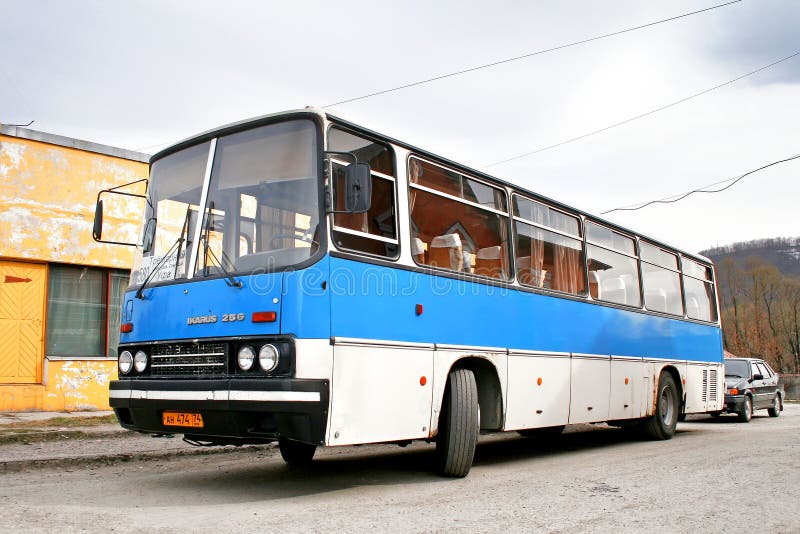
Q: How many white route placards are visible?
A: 1